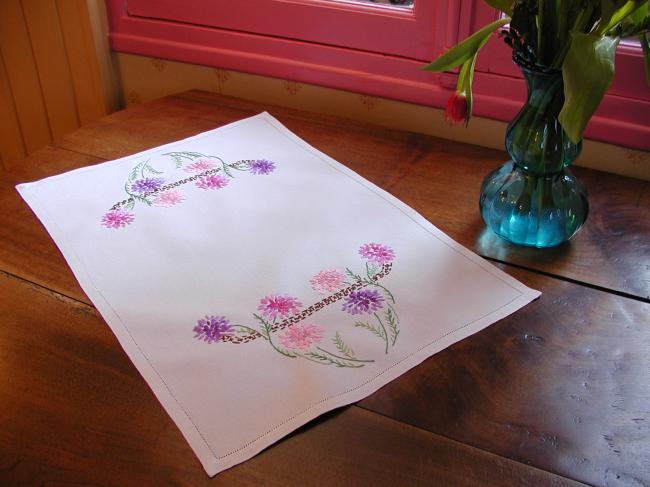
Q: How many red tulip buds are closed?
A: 1